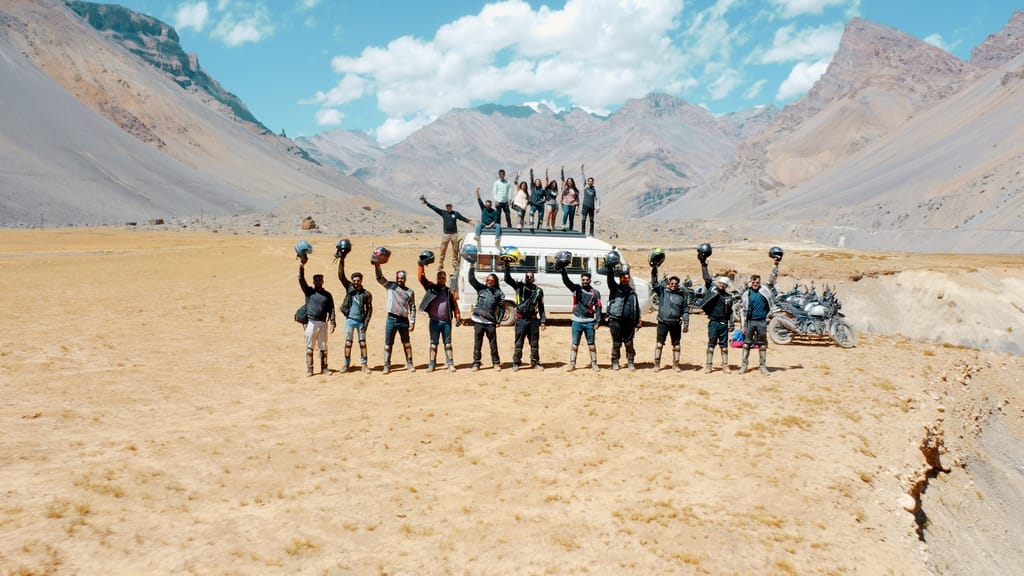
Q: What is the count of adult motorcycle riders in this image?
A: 11